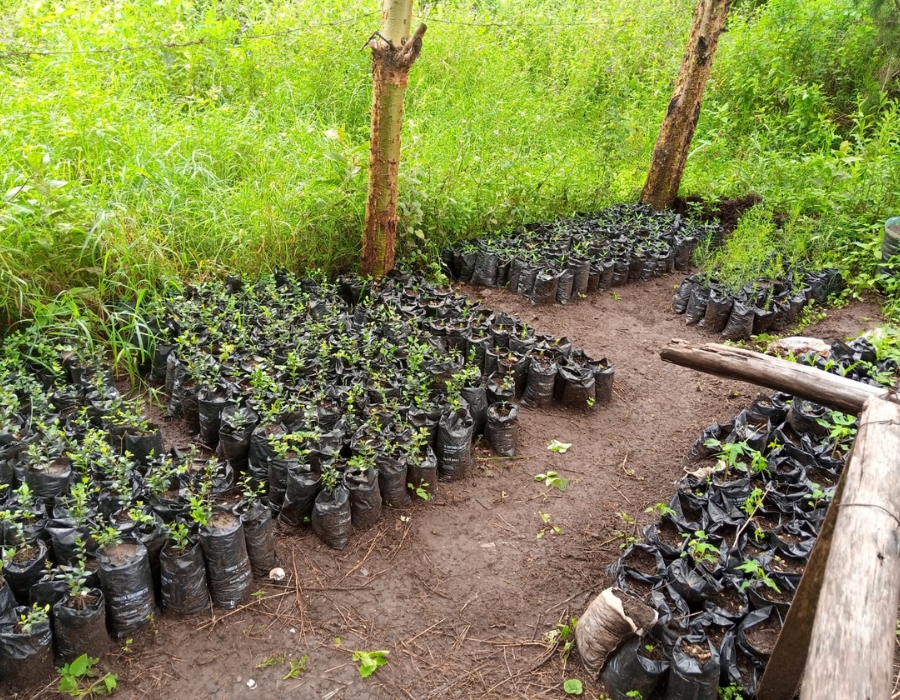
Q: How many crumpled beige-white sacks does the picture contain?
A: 1